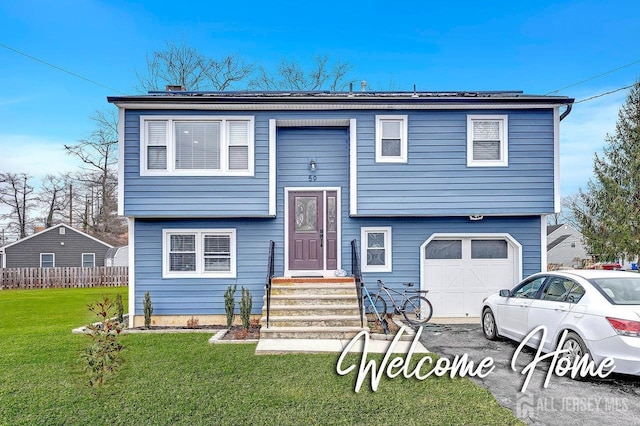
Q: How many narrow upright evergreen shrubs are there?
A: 4